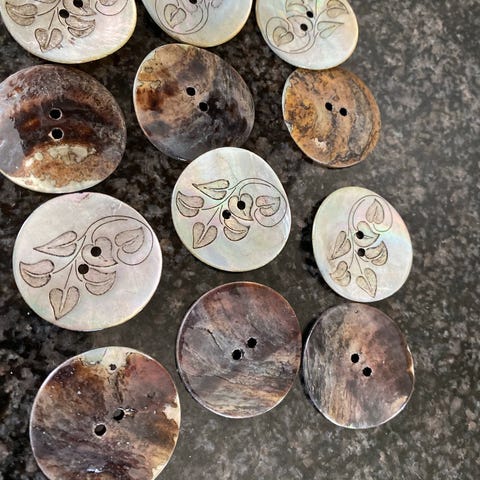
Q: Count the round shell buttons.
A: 12